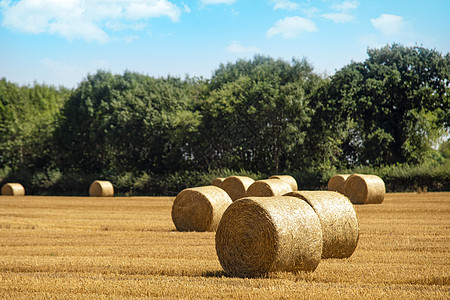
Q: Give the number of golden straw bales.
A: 11